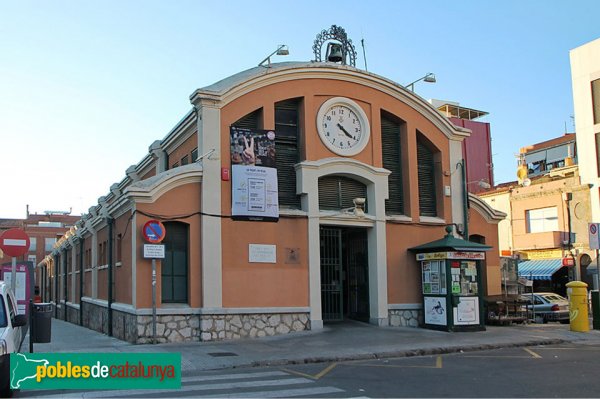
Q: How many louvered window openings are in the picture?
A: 5